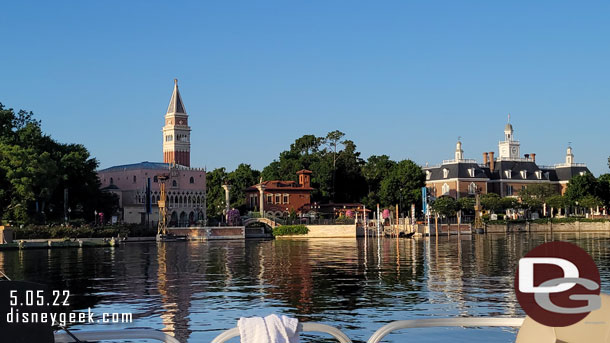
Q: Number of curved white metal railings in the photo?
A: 3